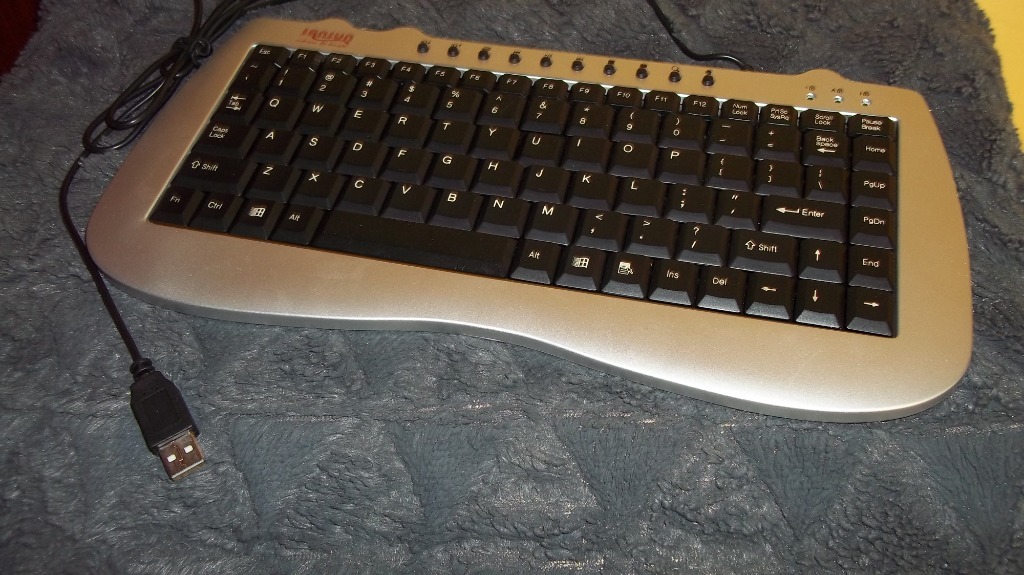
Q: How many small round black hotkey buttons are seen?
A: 10